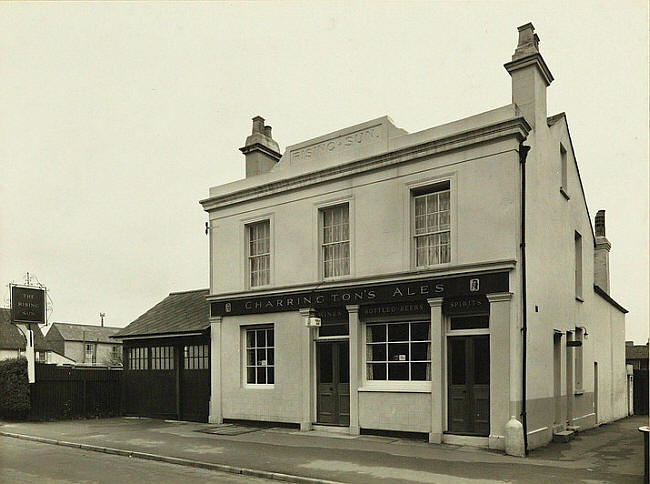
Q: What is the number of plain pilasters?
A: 5